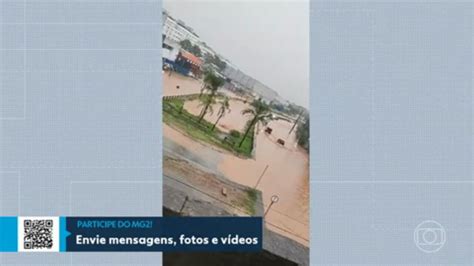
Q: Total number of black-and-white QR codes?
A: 1